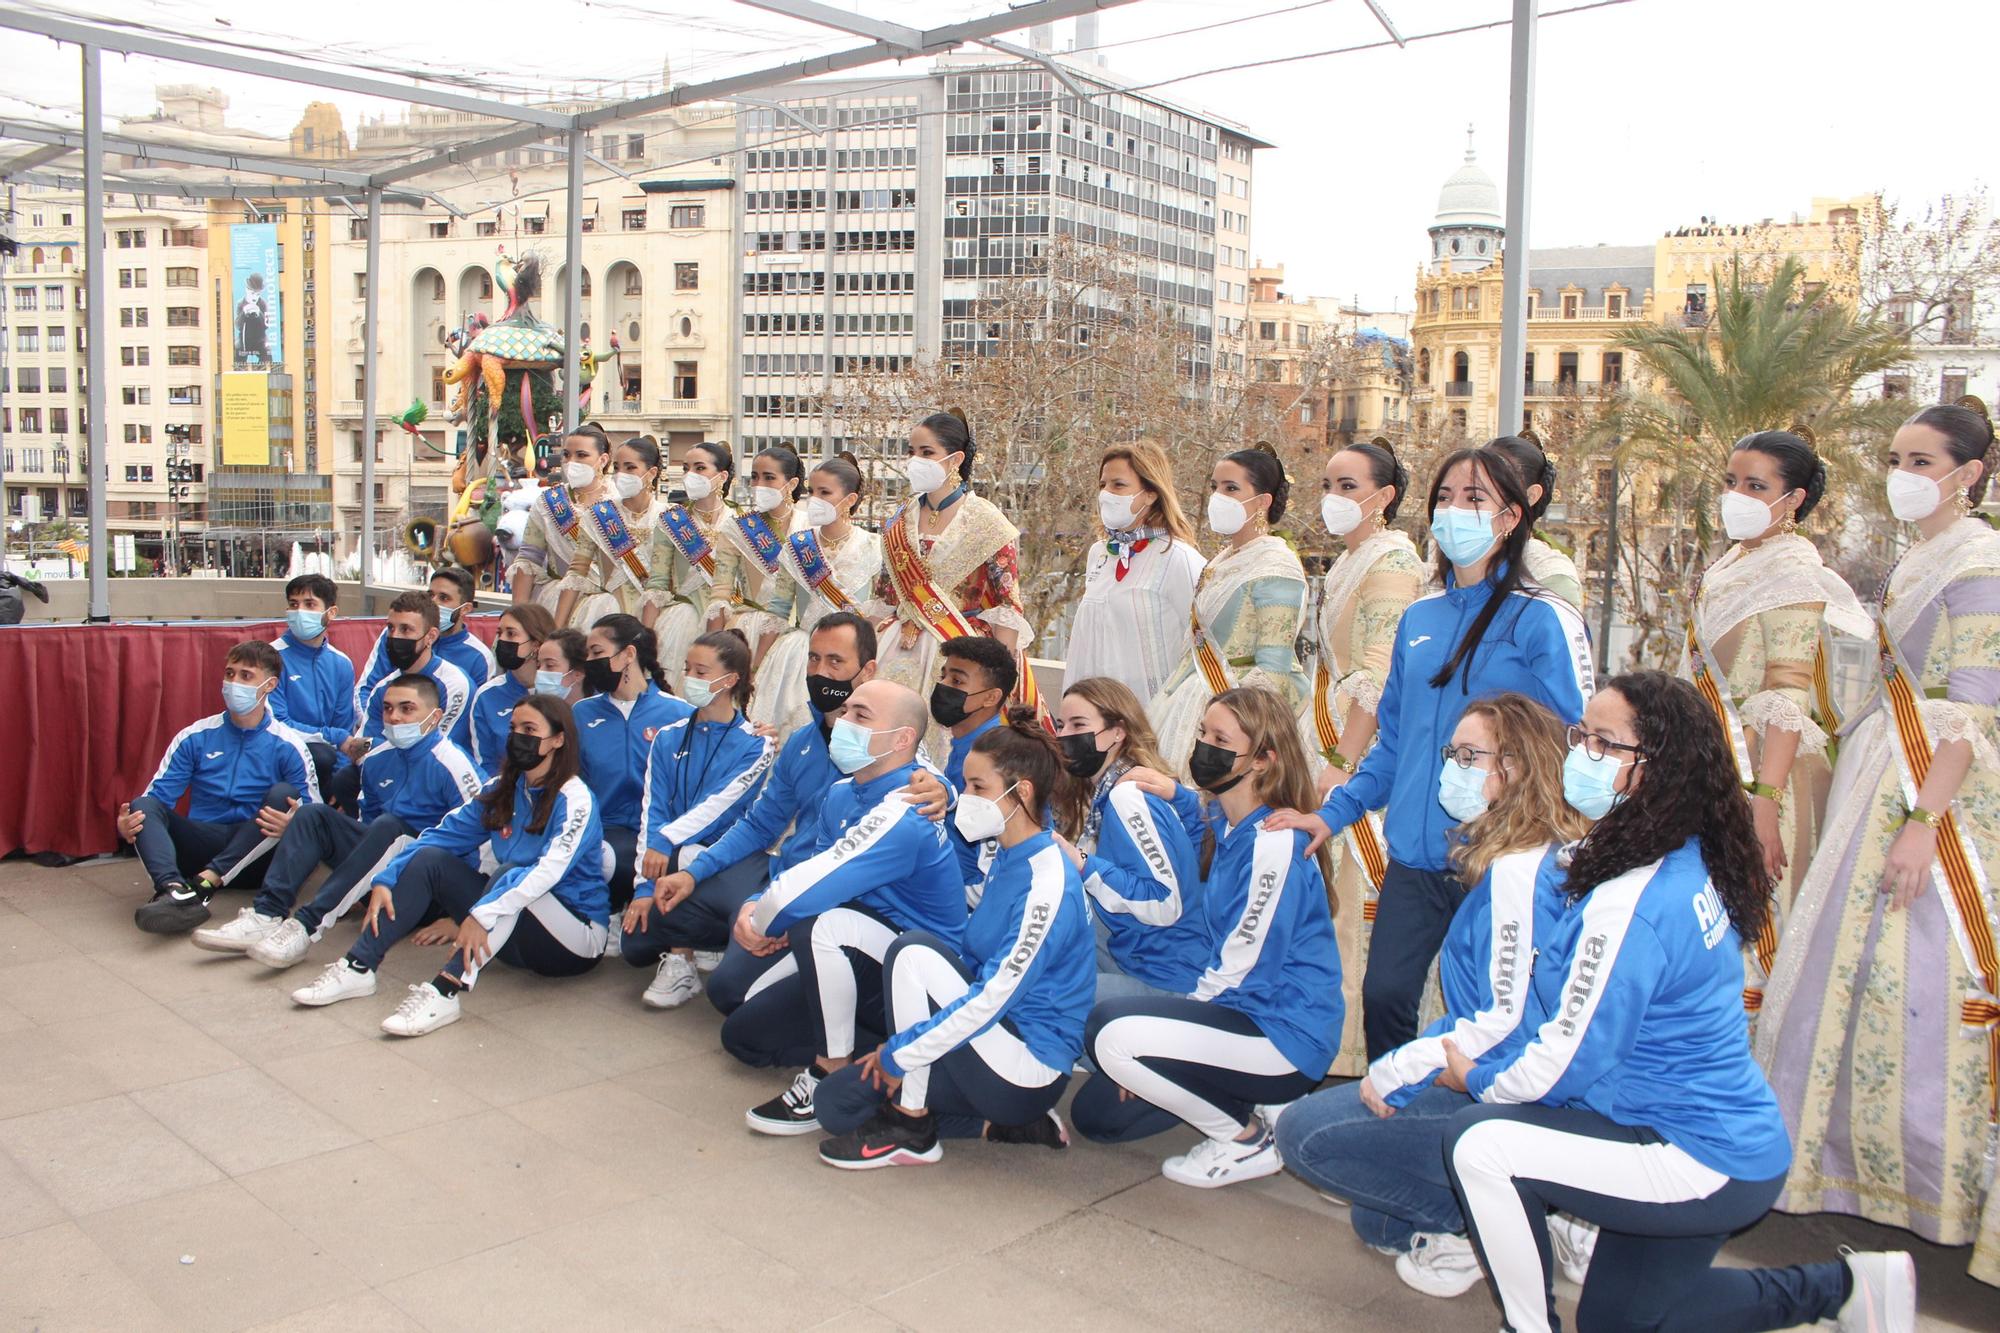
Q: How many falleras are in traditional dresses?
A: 11